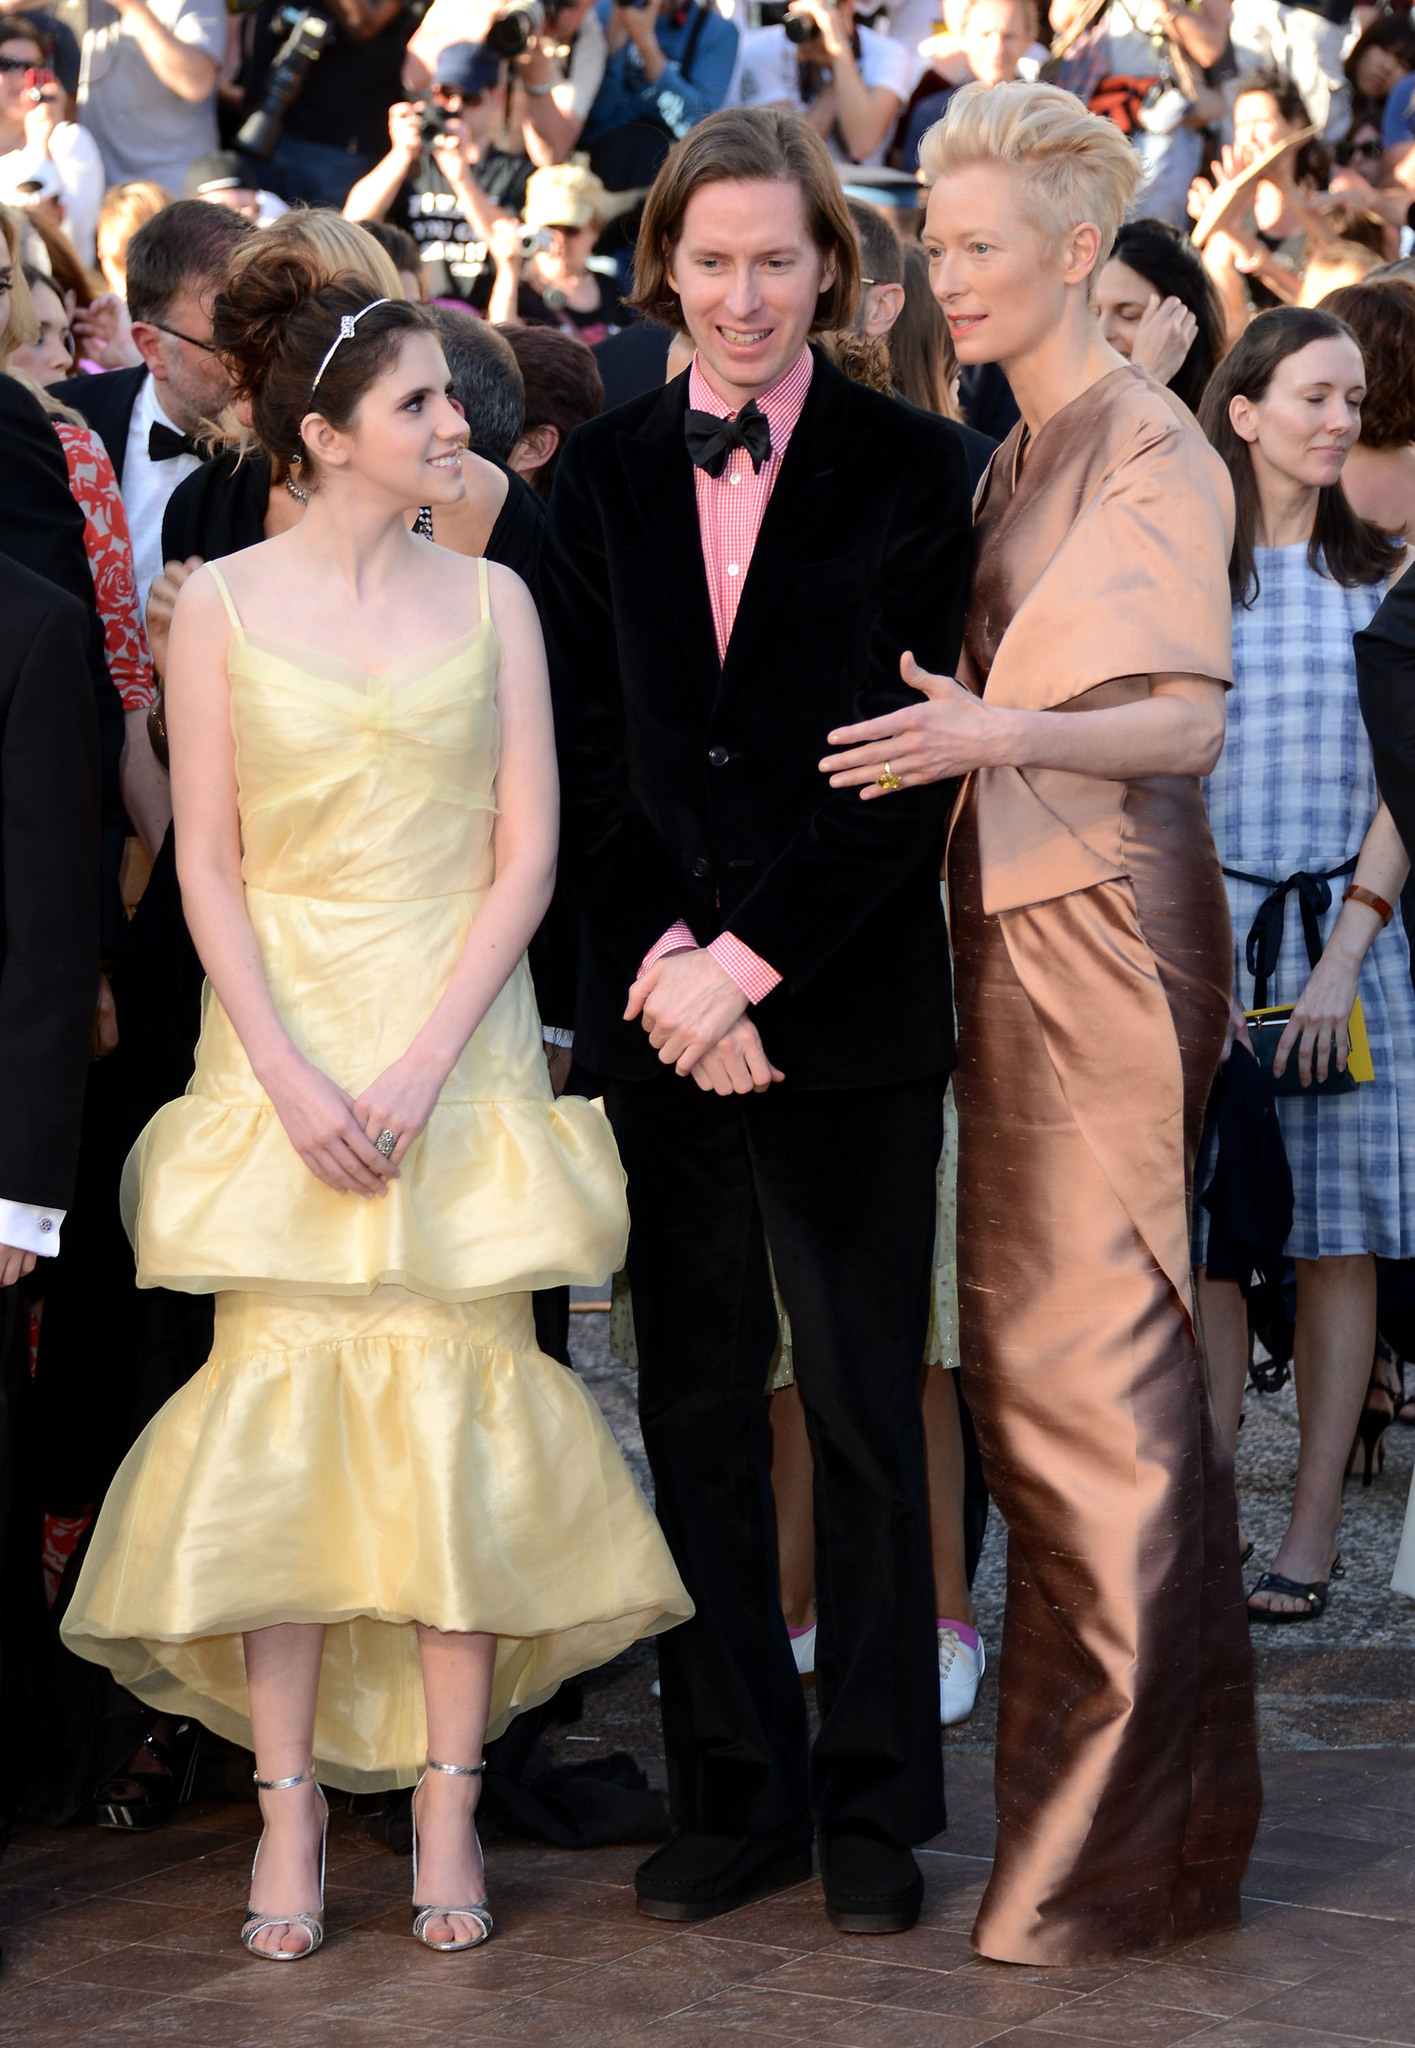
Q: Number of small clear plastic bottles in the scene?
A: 0